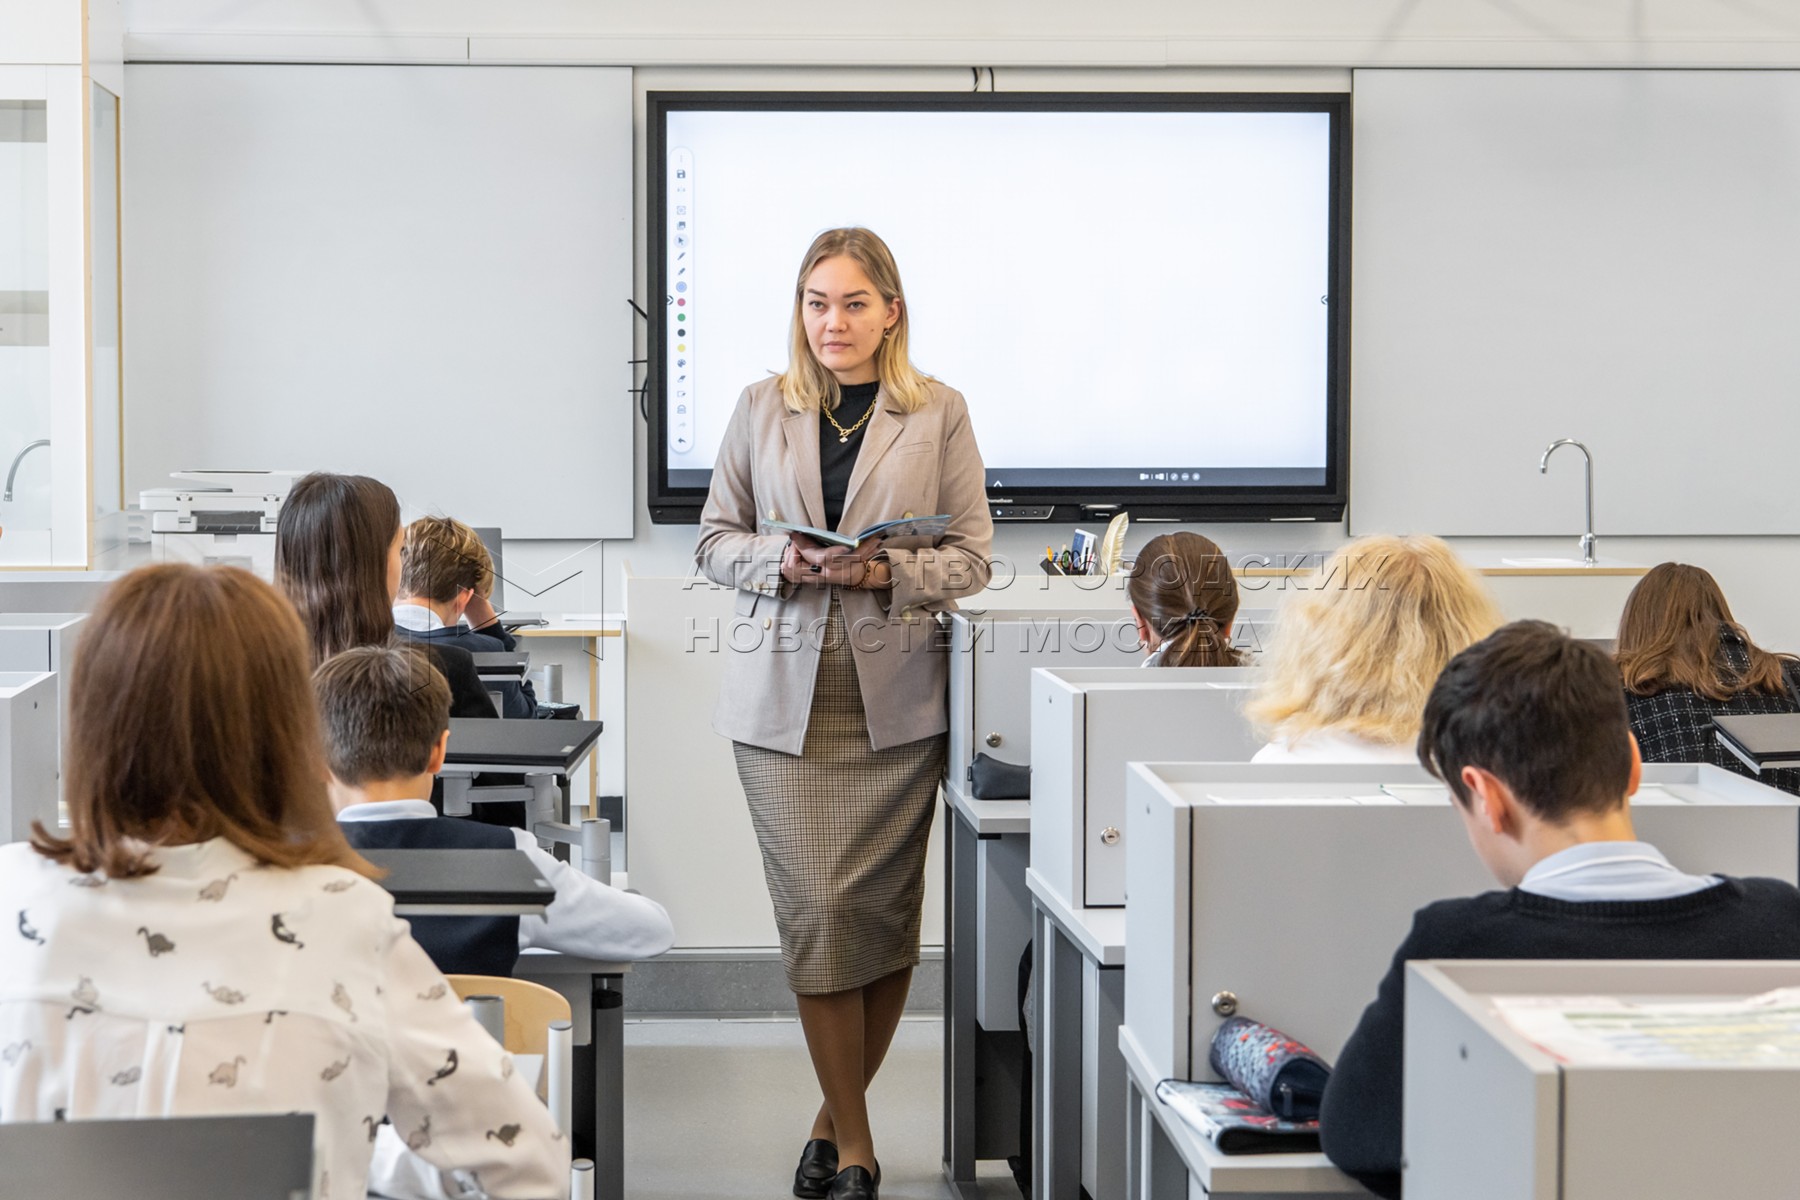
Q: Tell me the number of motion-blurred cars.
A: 0